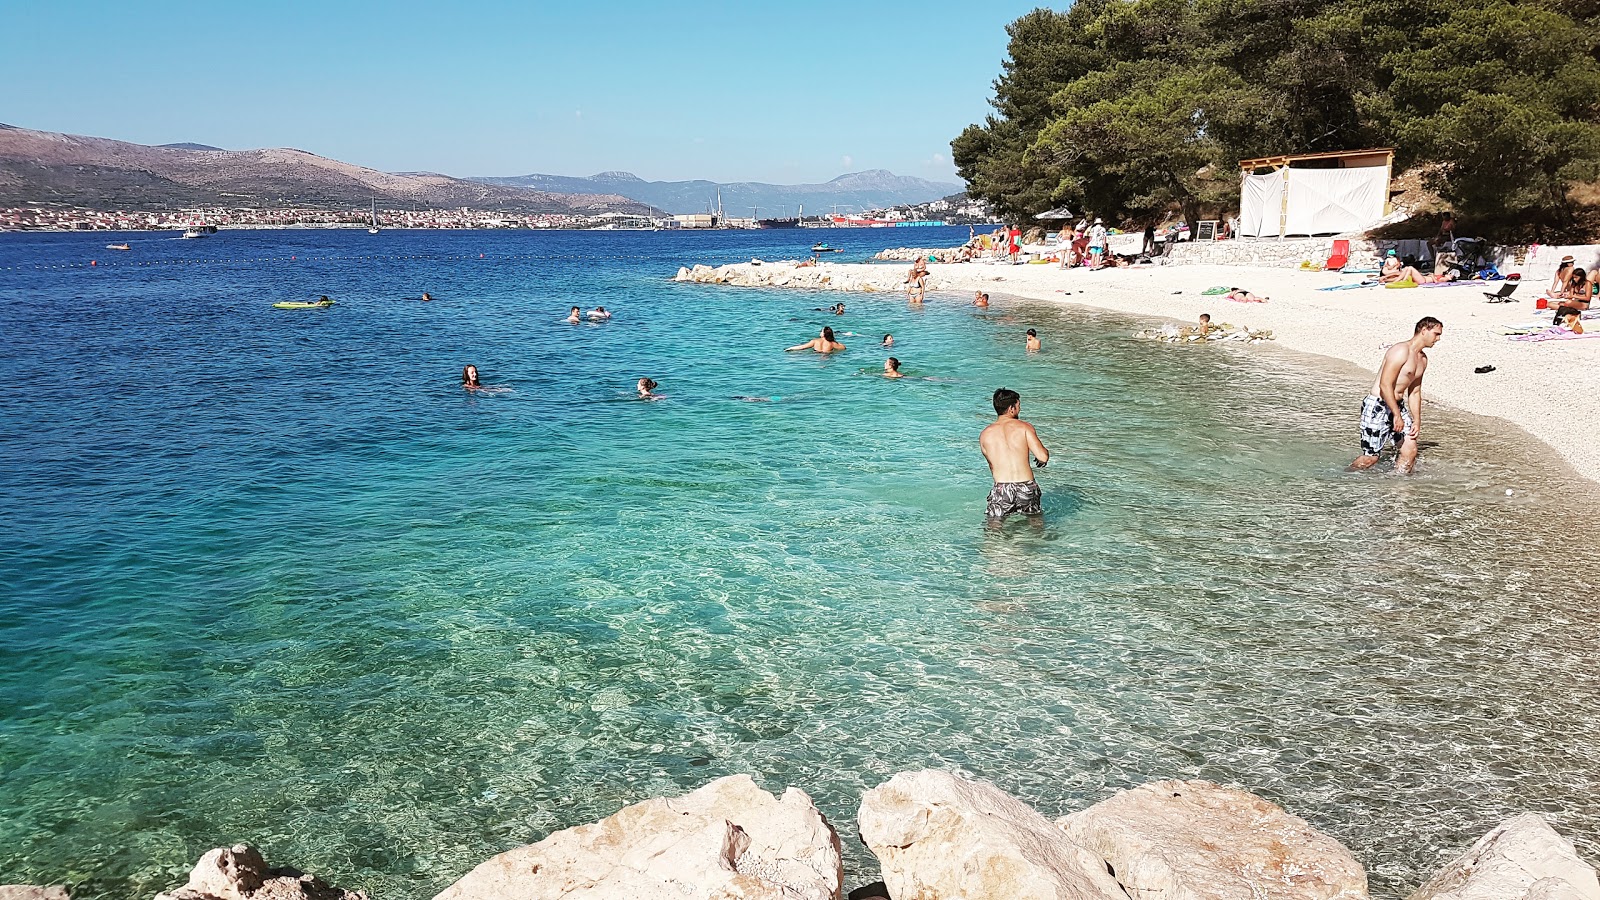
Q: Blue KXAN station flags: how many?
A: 0